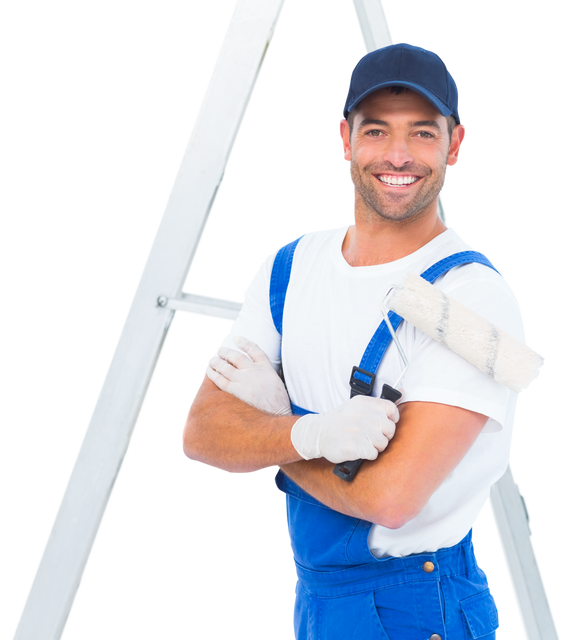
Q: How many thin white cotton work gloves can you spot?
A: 2